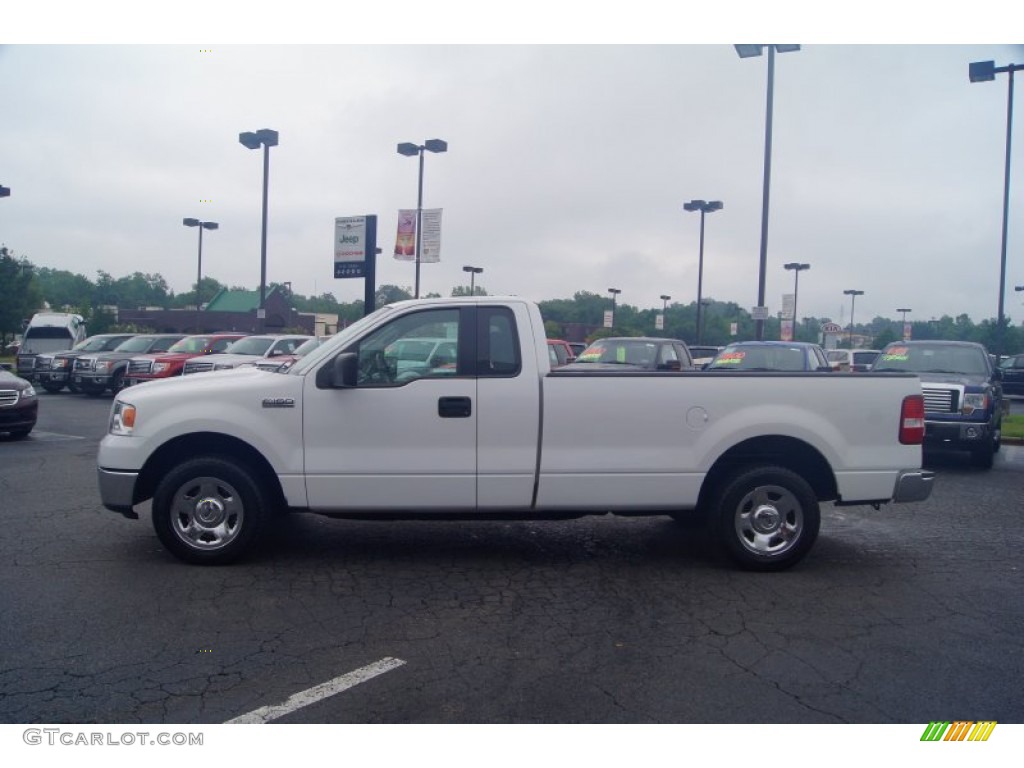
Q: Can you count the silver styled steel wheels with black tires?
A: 2